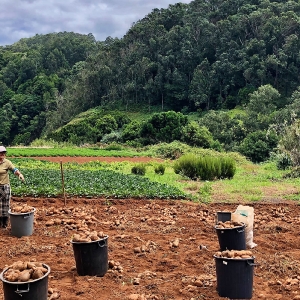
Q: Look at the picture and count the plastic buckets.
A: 6